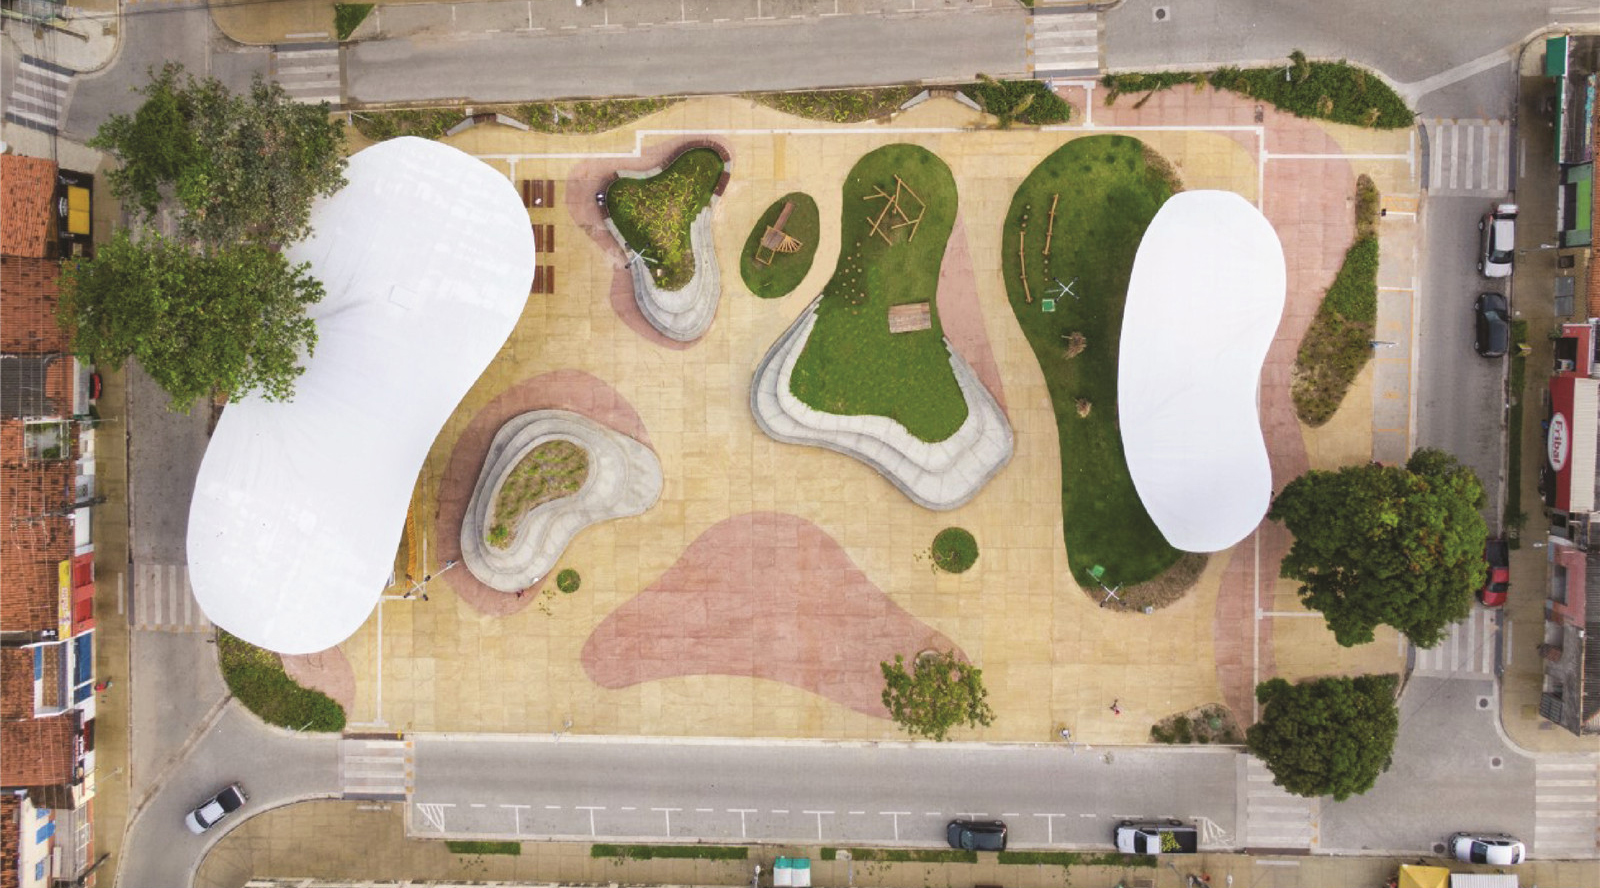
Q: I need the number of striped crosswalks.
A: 9